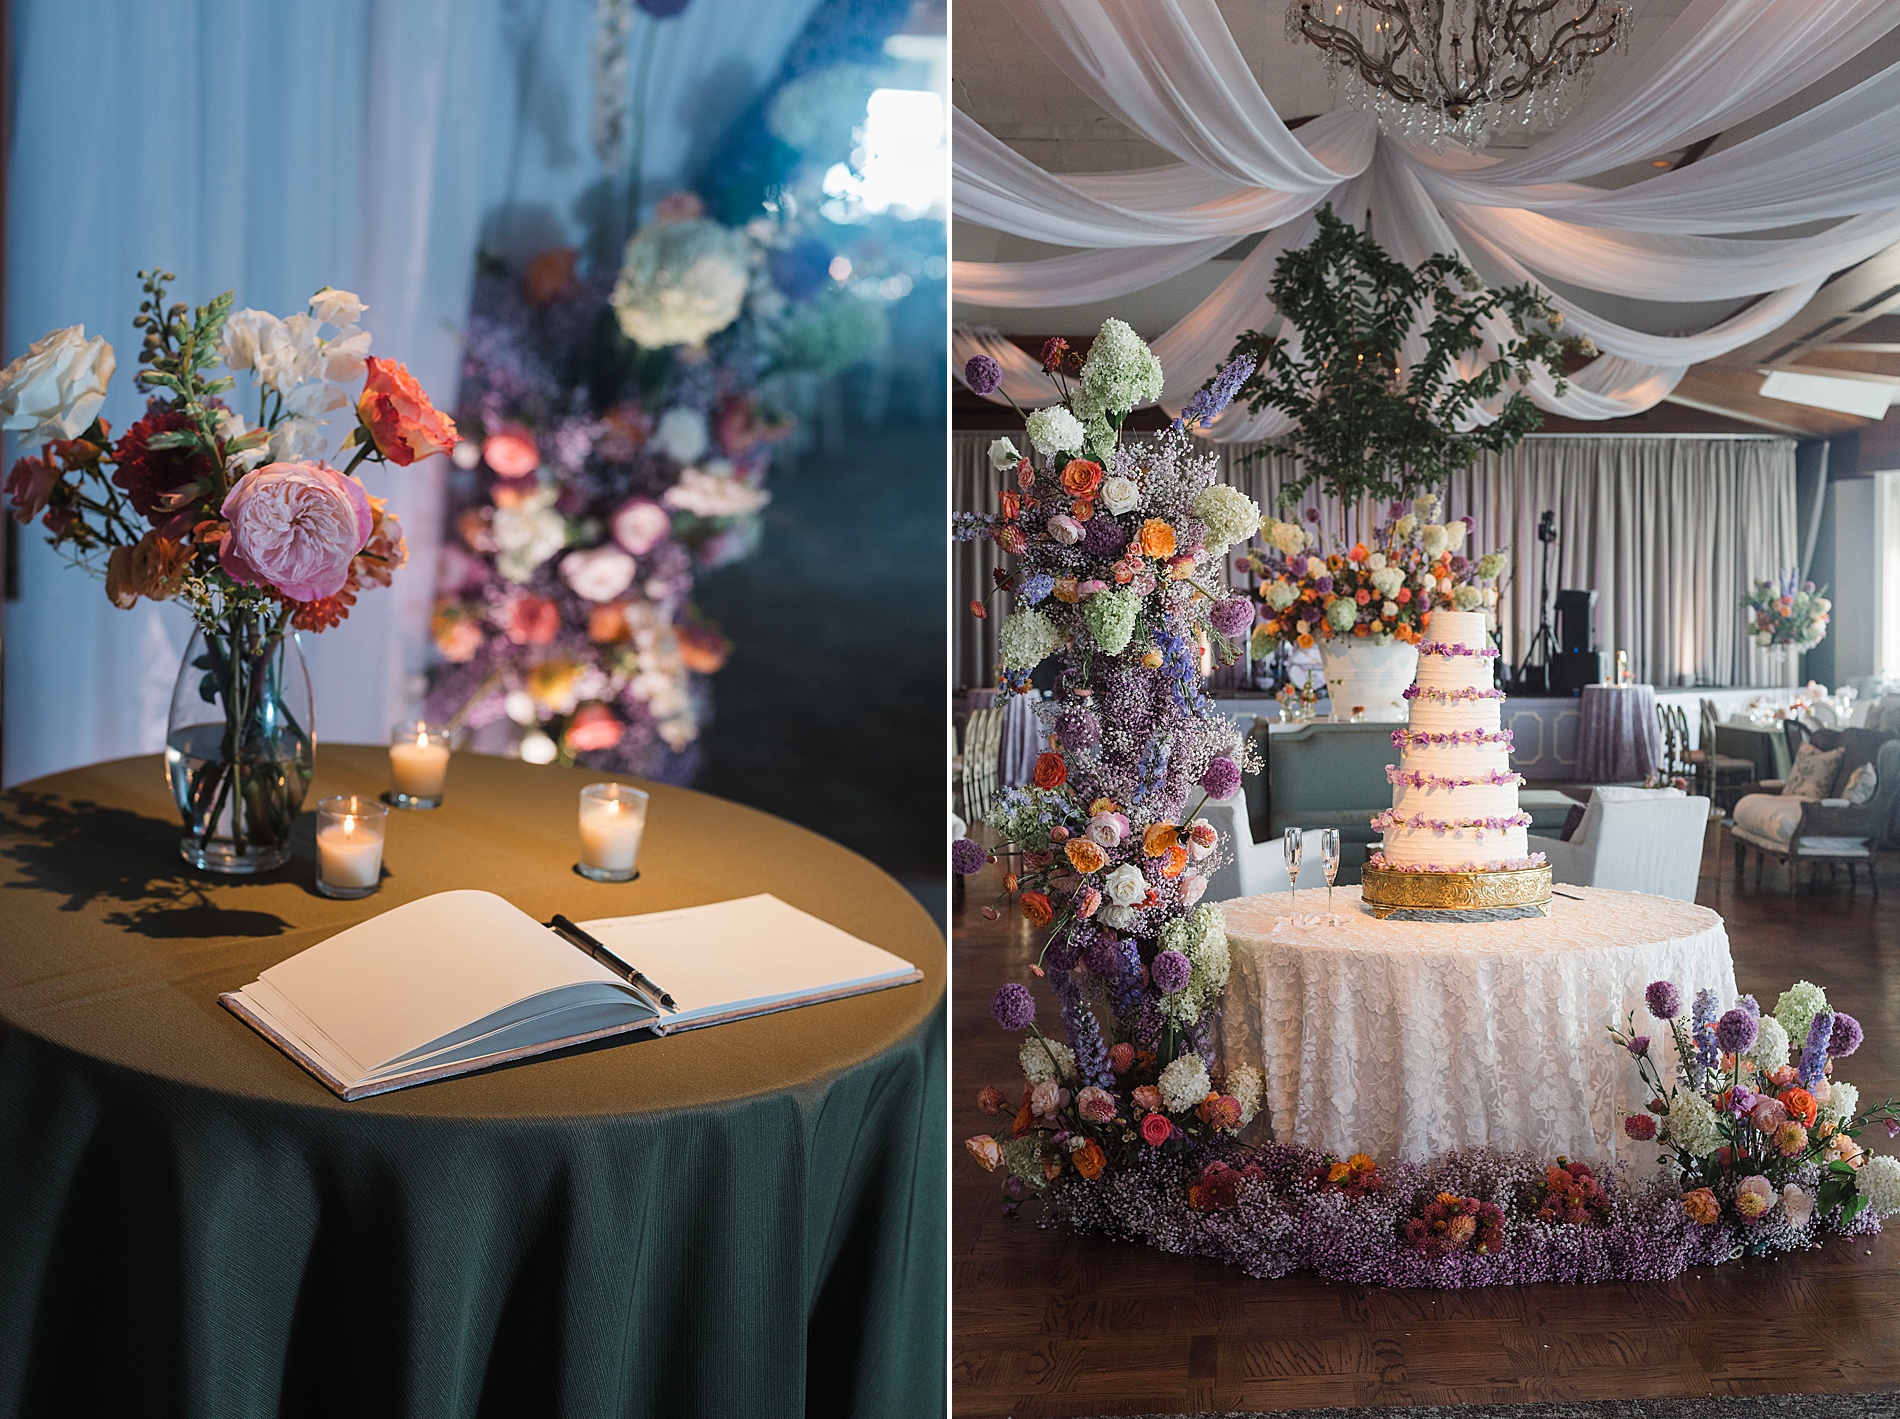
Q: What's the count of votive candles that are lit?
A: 3